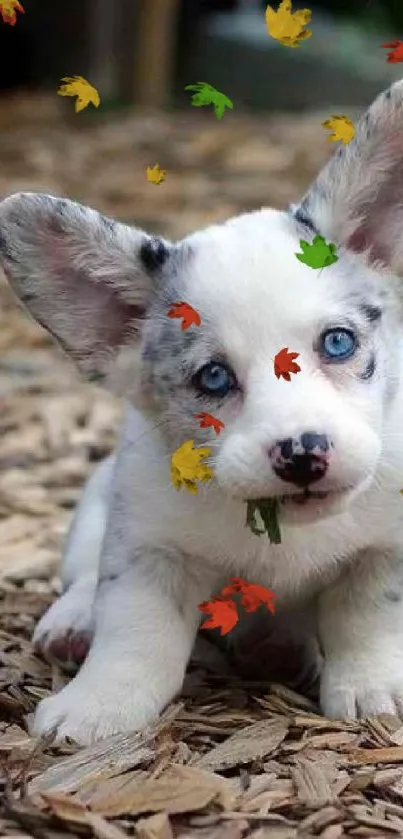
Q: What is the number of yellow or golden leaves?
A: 5